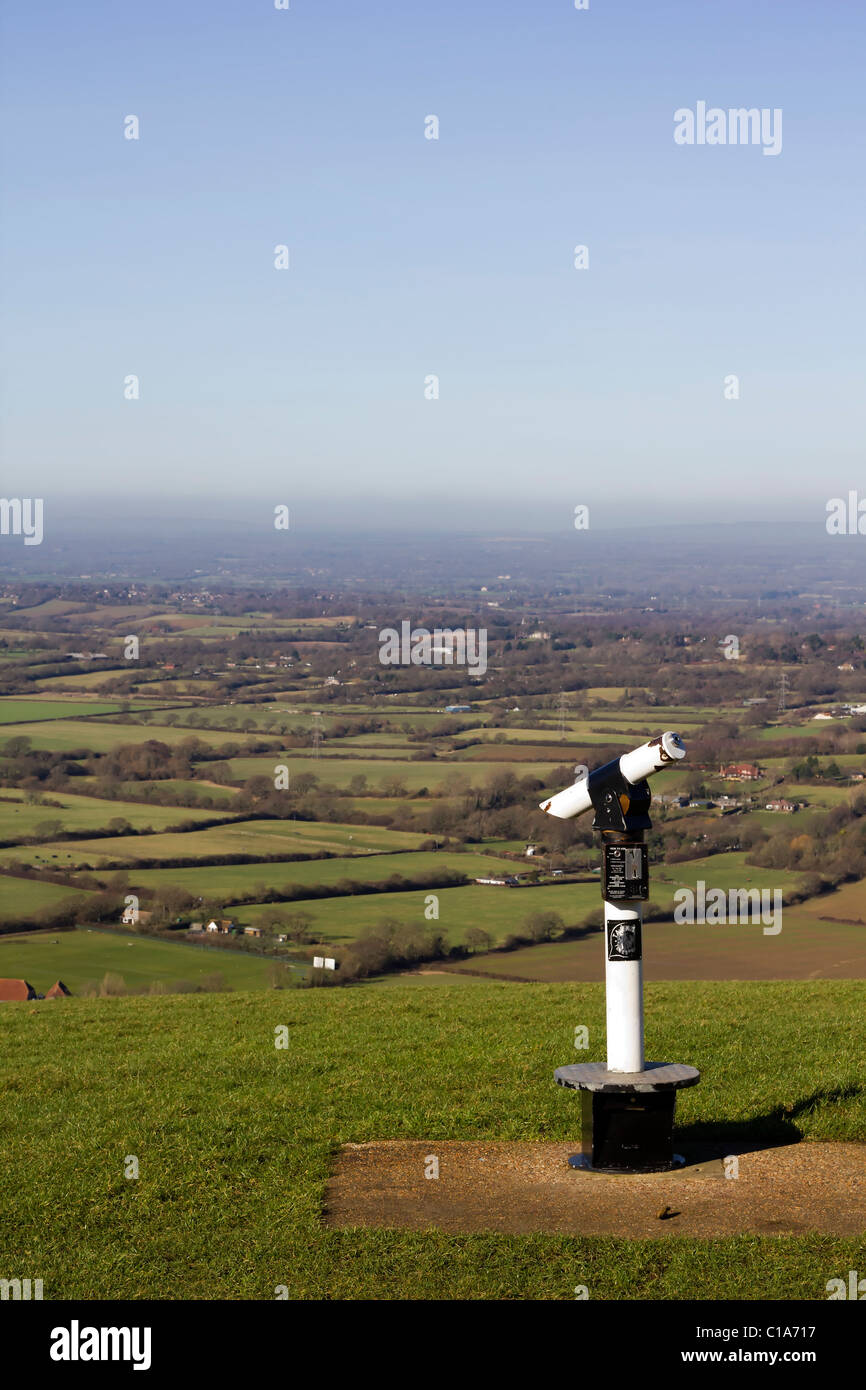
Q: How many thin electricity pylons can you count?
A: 3